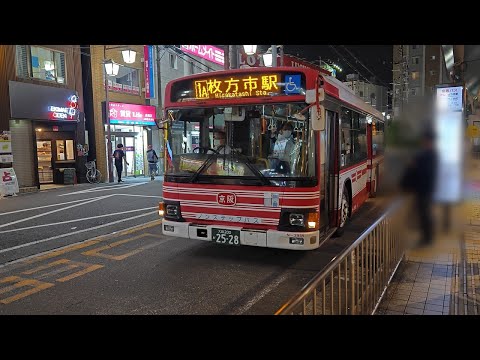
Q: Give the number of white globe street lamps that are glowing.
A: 4